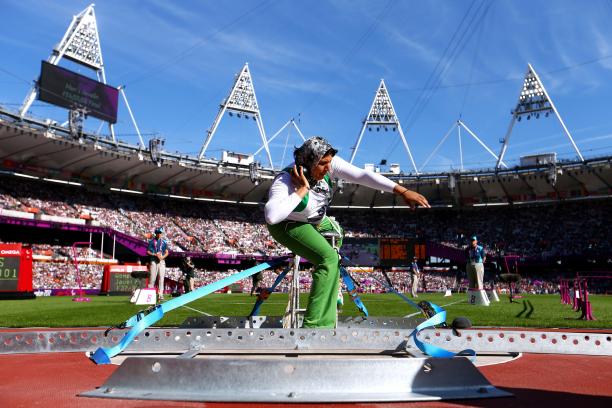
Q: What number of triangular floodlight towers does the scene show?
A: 4